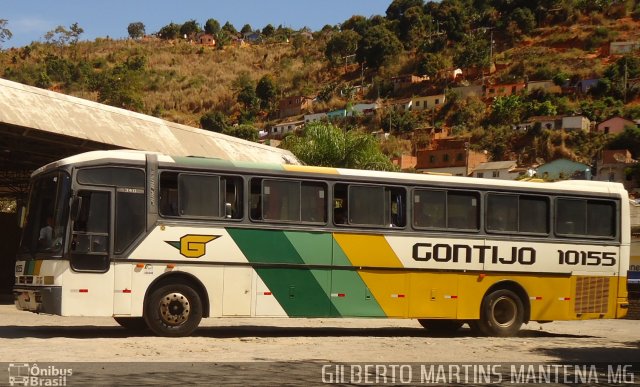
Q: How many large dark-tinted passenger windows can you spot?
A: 6